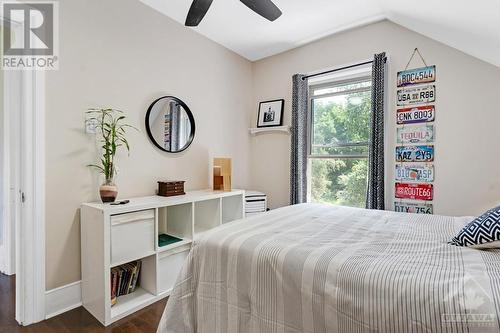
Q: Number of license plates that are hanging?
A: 8